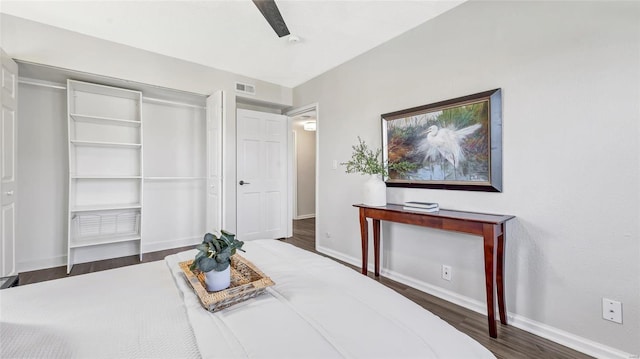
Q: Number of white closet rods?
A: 3